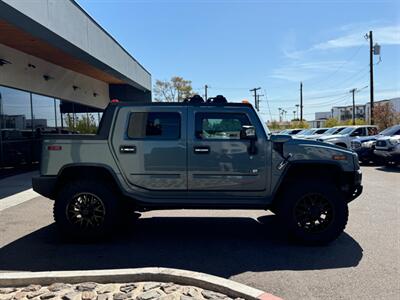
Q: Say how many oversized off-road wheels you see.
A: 2